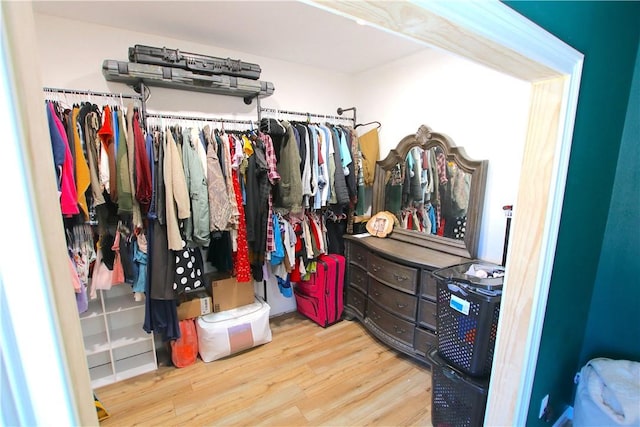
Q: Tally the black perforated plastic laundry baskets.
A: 2